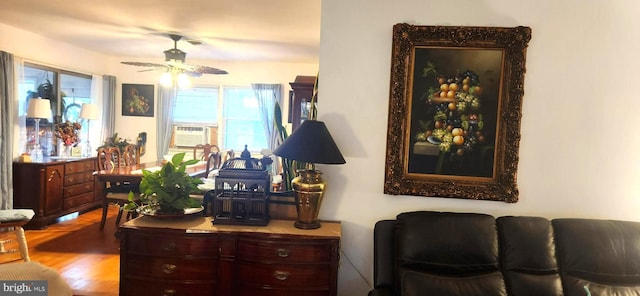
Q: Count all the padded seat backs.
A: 3